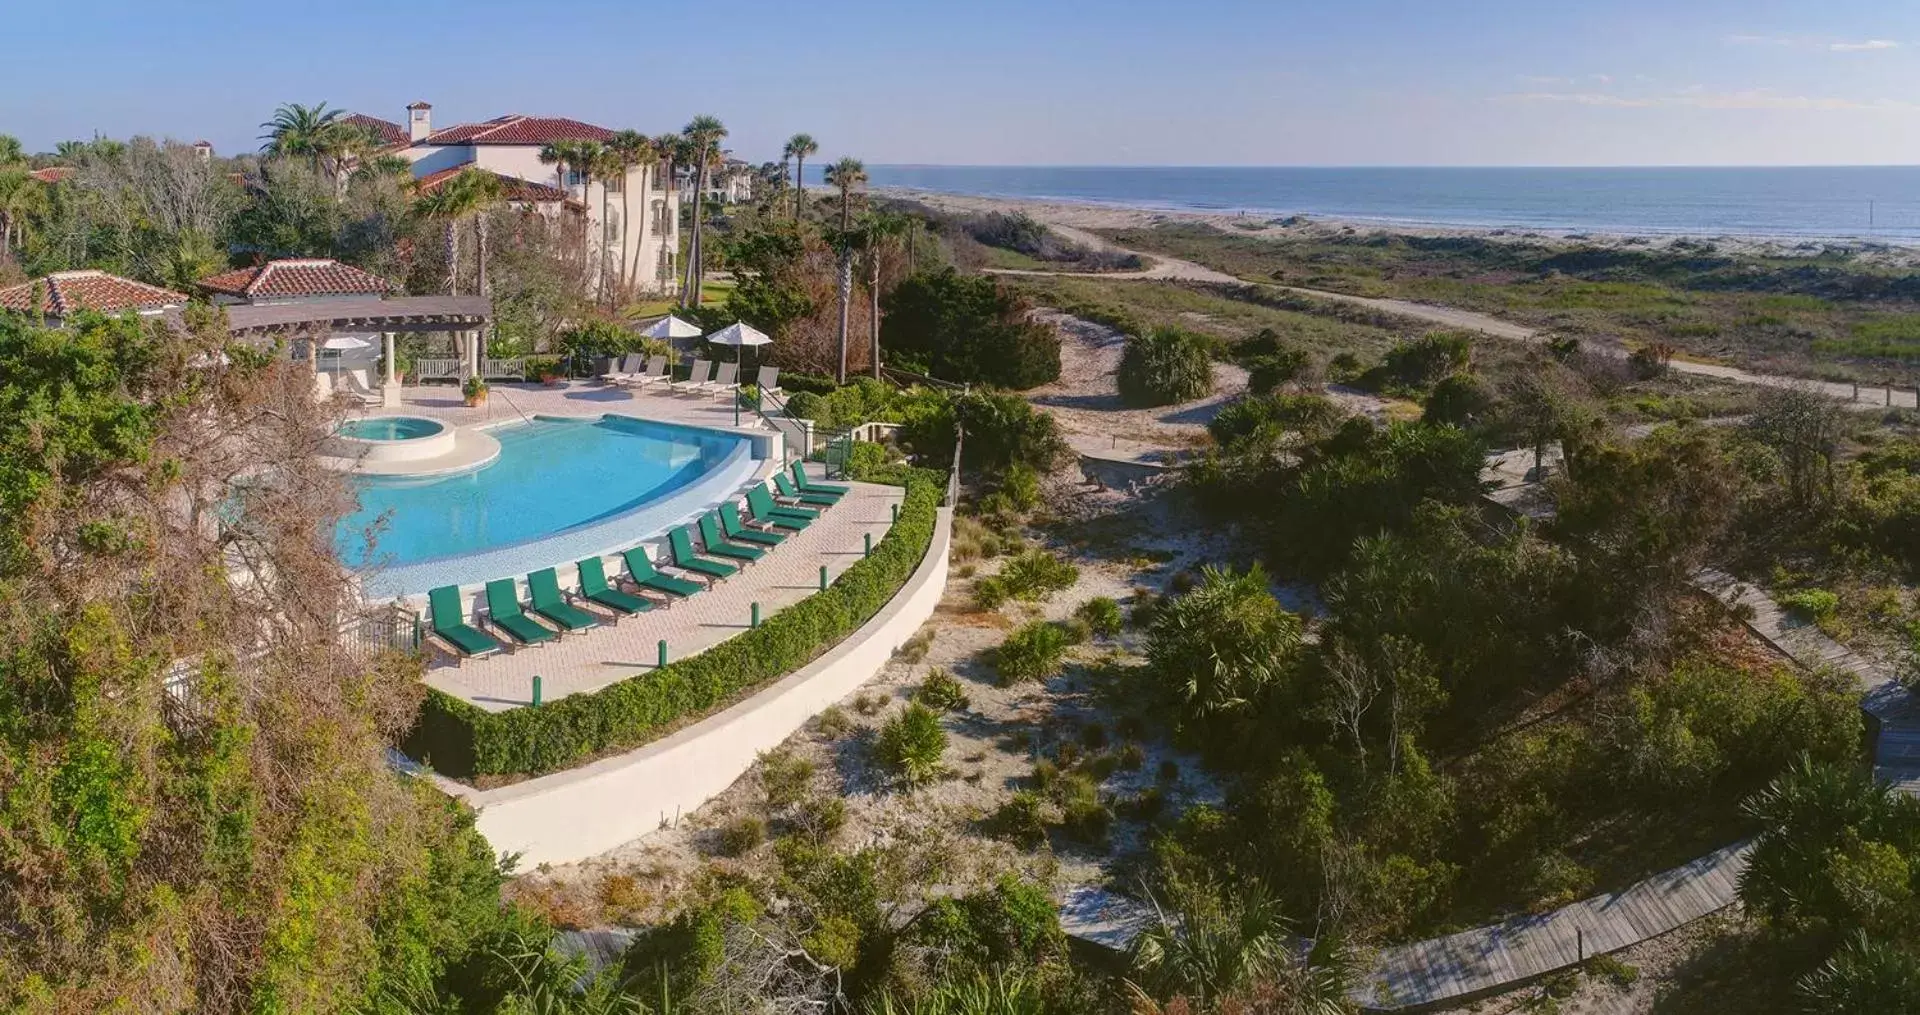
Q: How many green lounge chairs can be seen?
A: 12